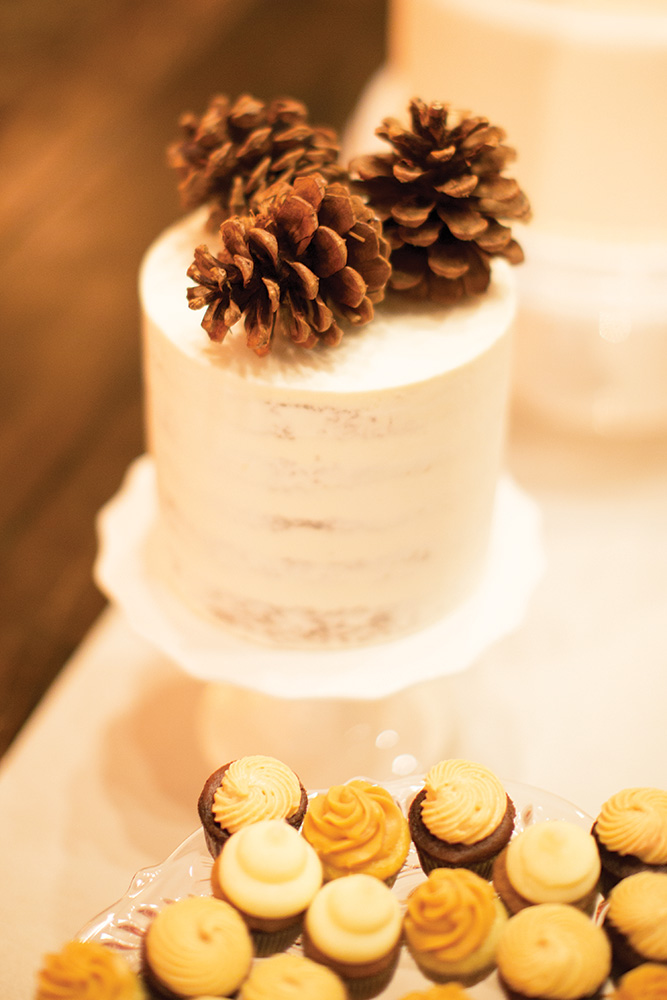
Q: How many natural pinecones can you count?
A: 3